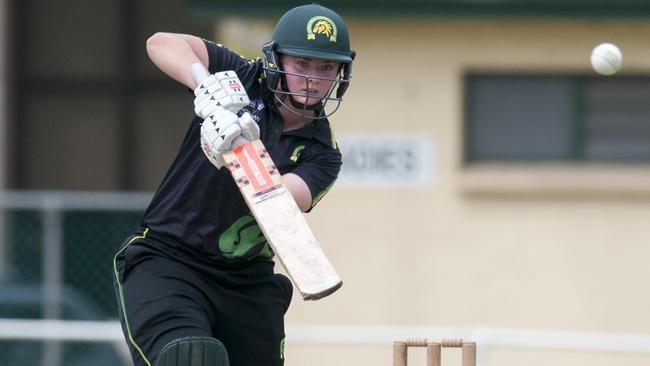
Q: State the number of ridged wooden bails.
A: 2